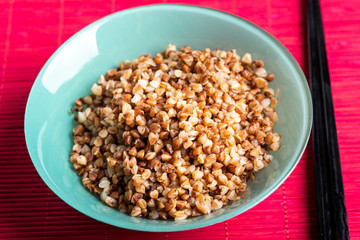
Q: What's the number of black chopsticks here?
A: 2